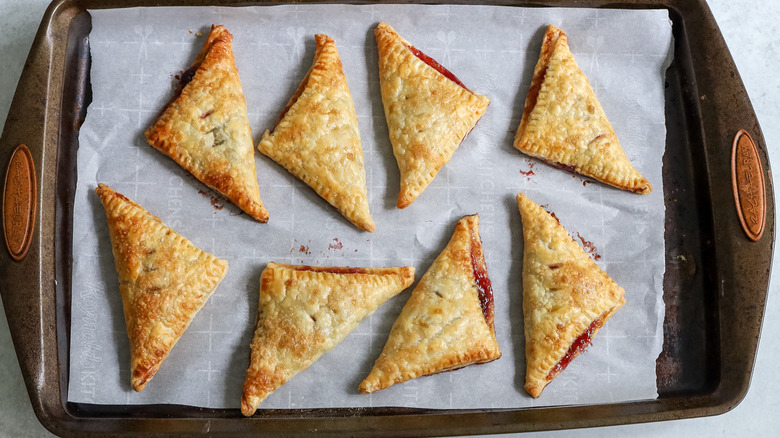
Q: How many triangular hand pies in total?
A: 8